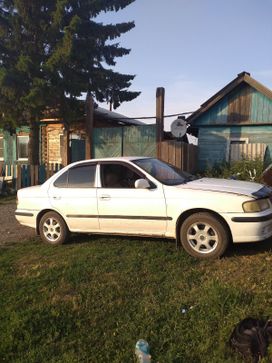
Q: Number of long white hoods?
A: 1